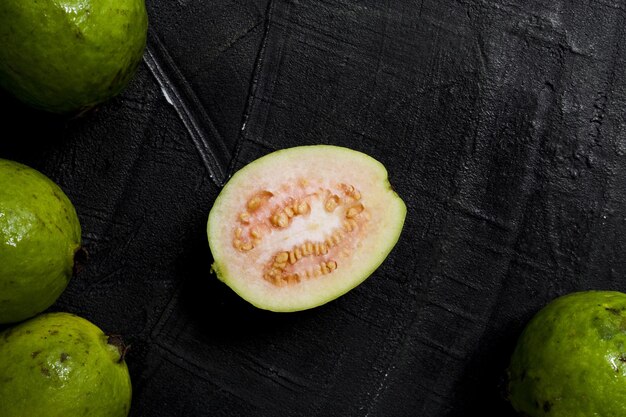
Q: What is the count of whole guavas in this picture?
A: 4